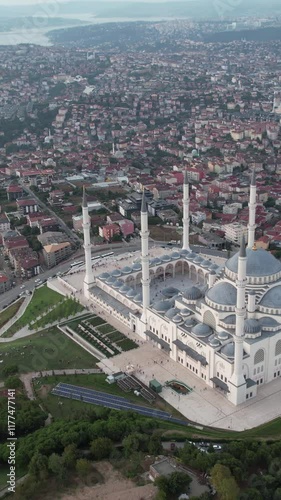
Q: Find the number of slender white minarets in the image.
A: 5